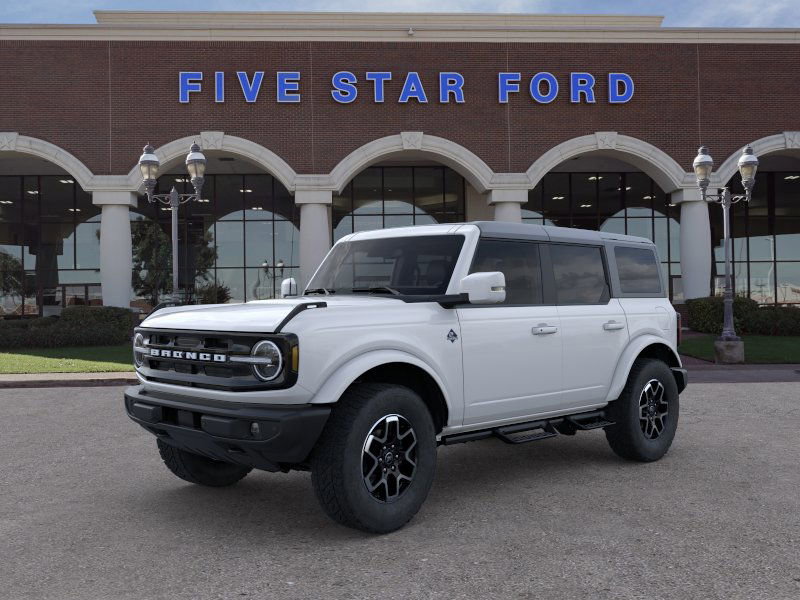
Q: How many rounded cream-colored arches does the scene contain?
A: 5